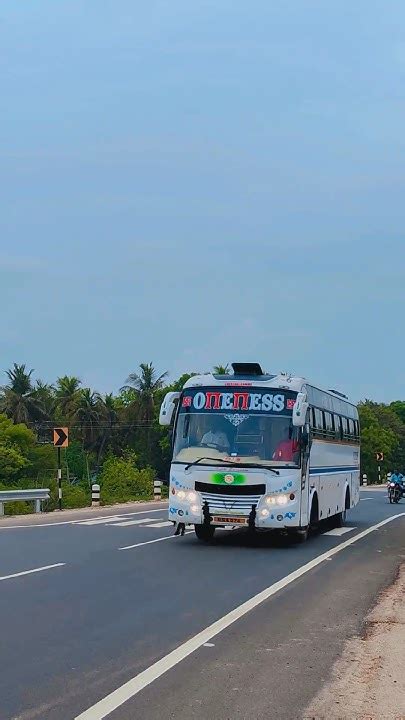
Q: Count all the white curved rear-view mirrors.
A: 2